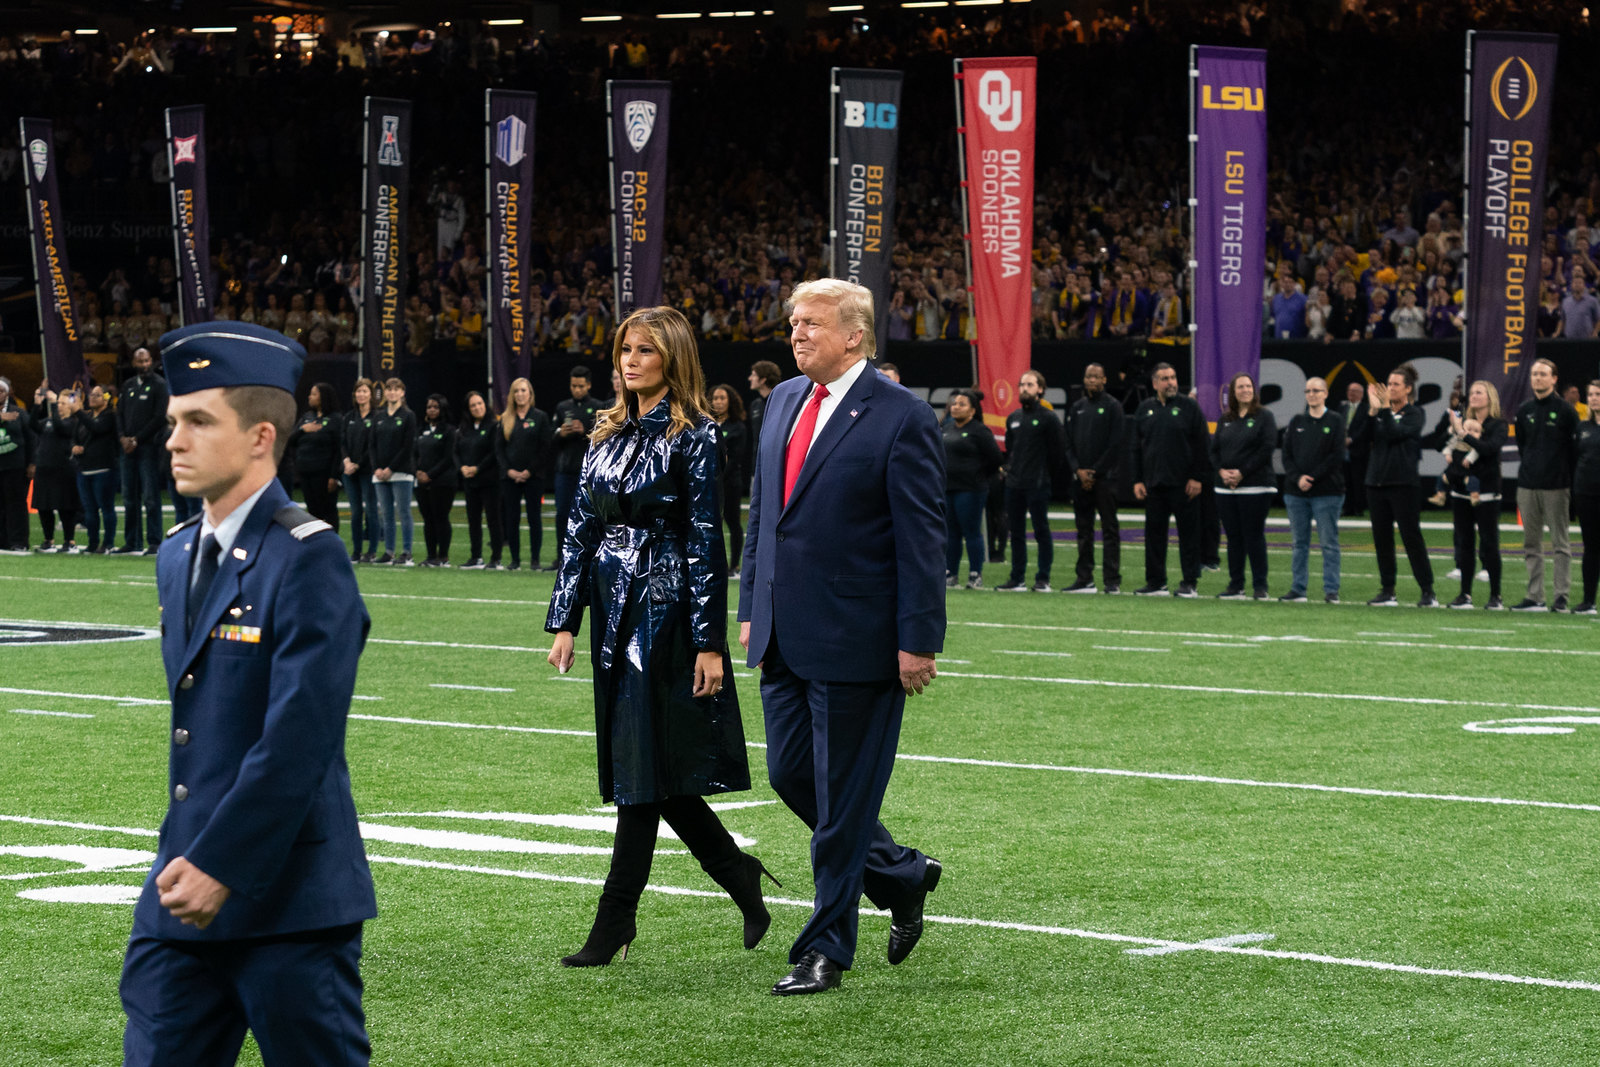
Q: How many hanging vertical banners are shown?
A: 9